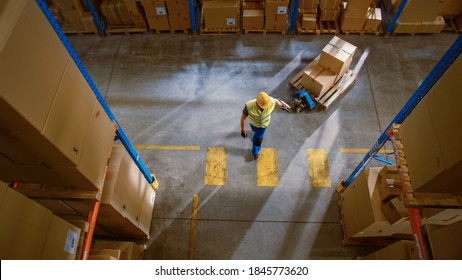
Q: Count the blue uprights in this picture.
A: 6